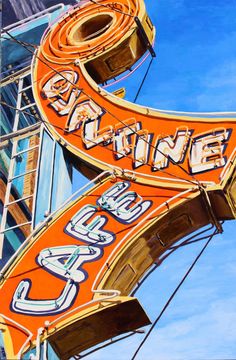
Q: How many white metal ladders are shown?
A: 1